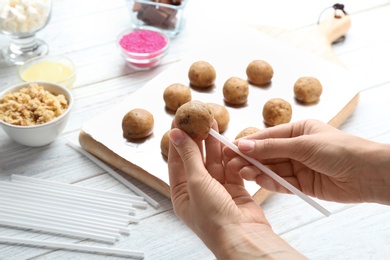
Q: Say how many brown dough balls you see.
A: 11